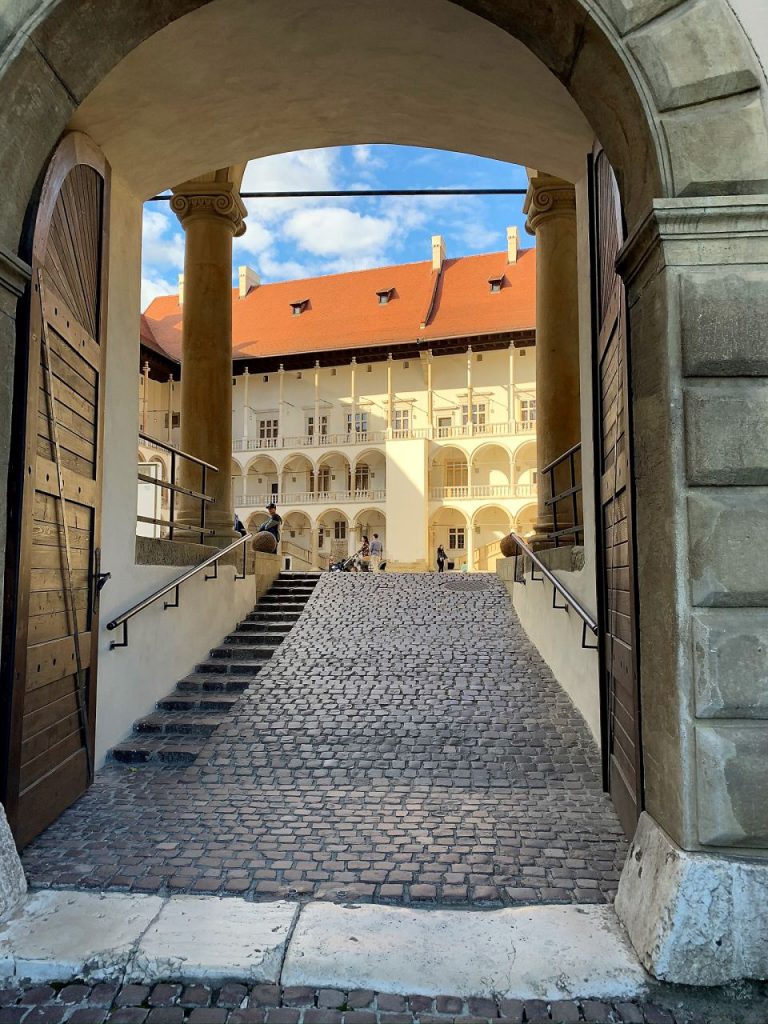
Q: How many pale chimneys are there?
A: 4